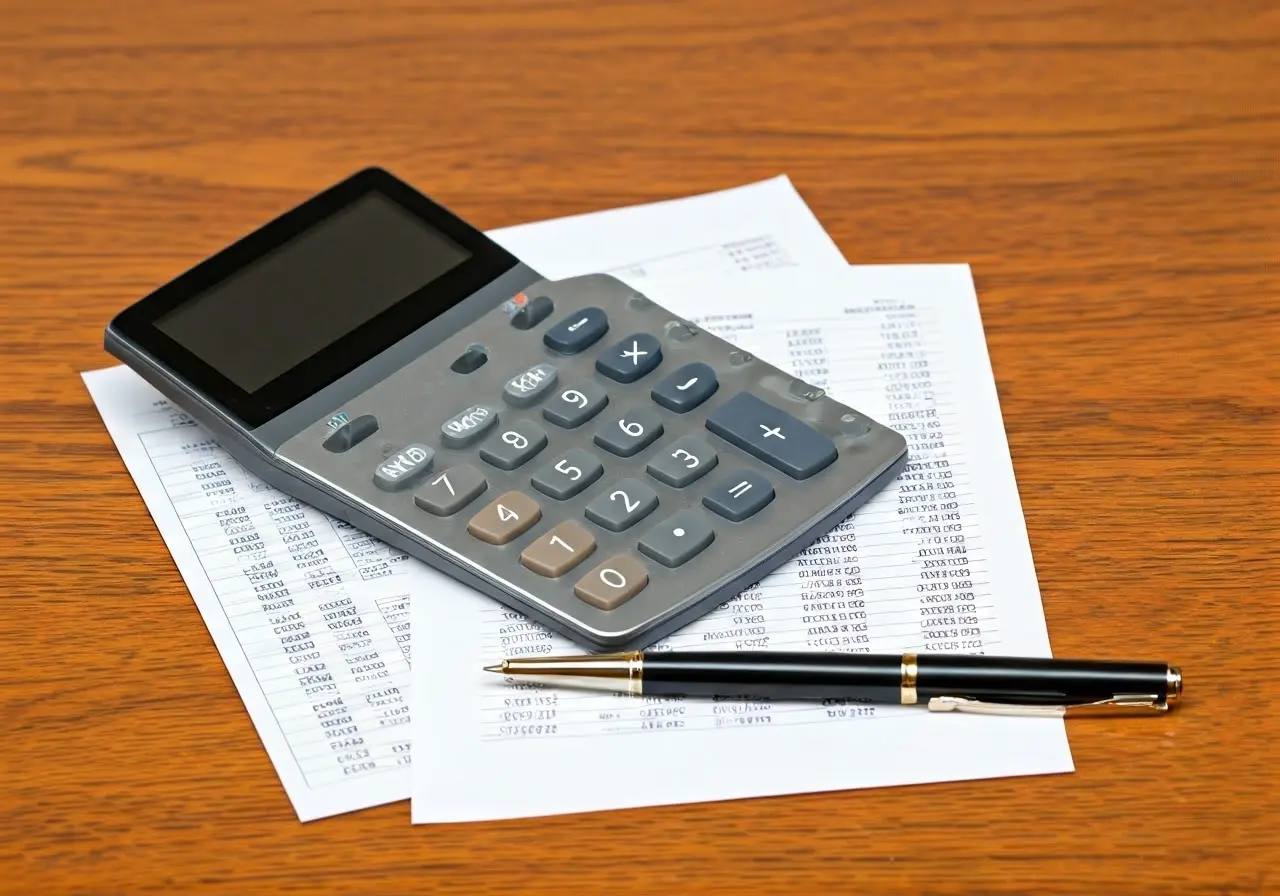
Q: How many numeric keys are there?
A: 10